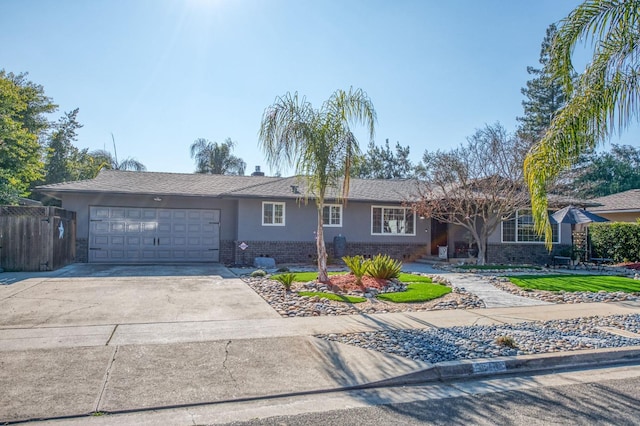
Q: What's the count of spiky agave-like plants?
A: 3